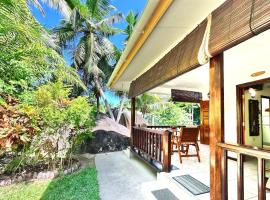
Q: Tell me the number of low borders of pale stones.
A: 1